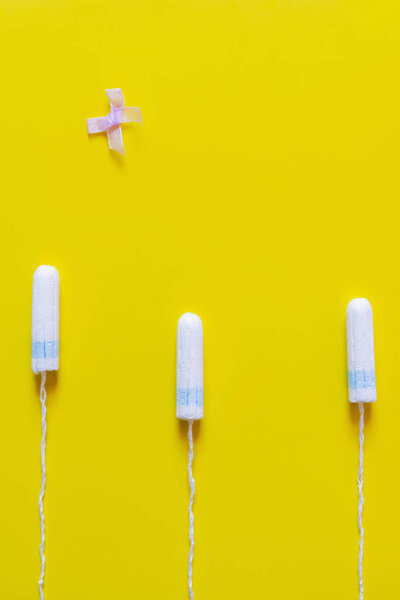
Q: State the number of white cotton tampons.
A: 3